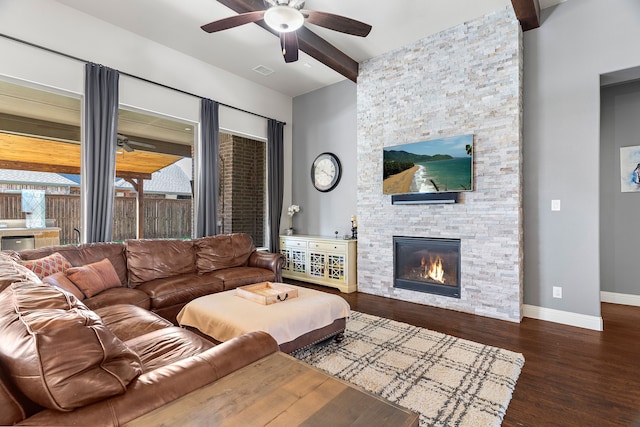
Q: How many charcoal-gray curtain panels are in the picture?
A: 3